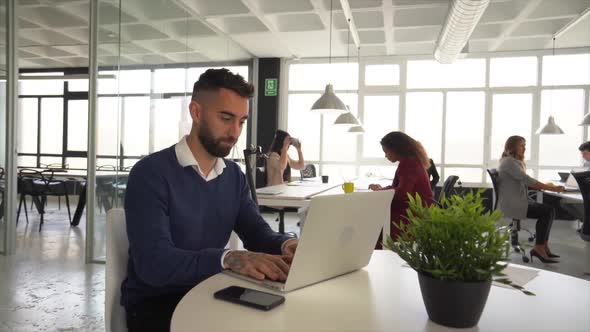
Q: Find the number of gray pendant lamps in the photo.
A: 5